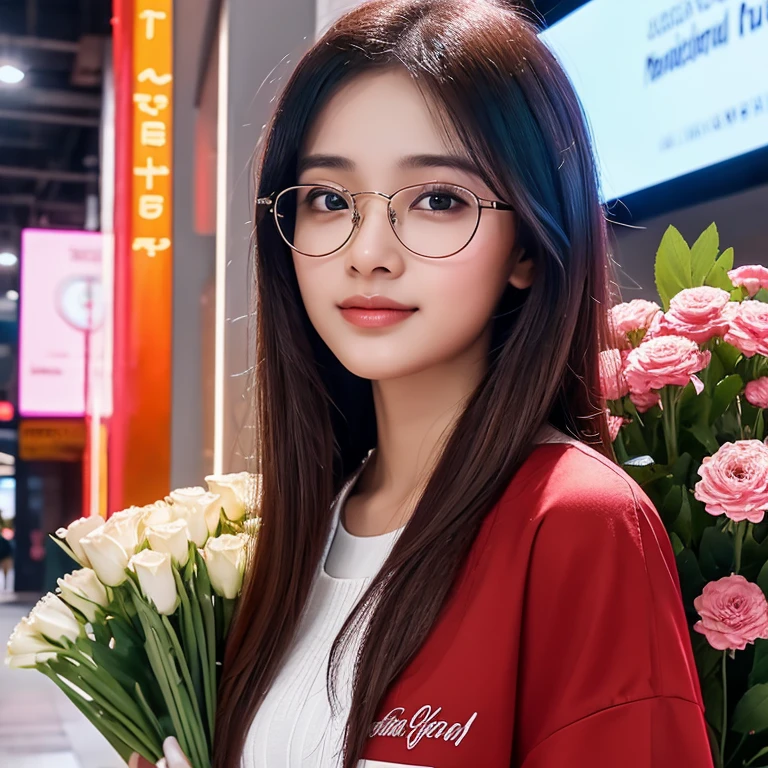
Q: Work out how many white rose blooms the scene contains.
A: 12